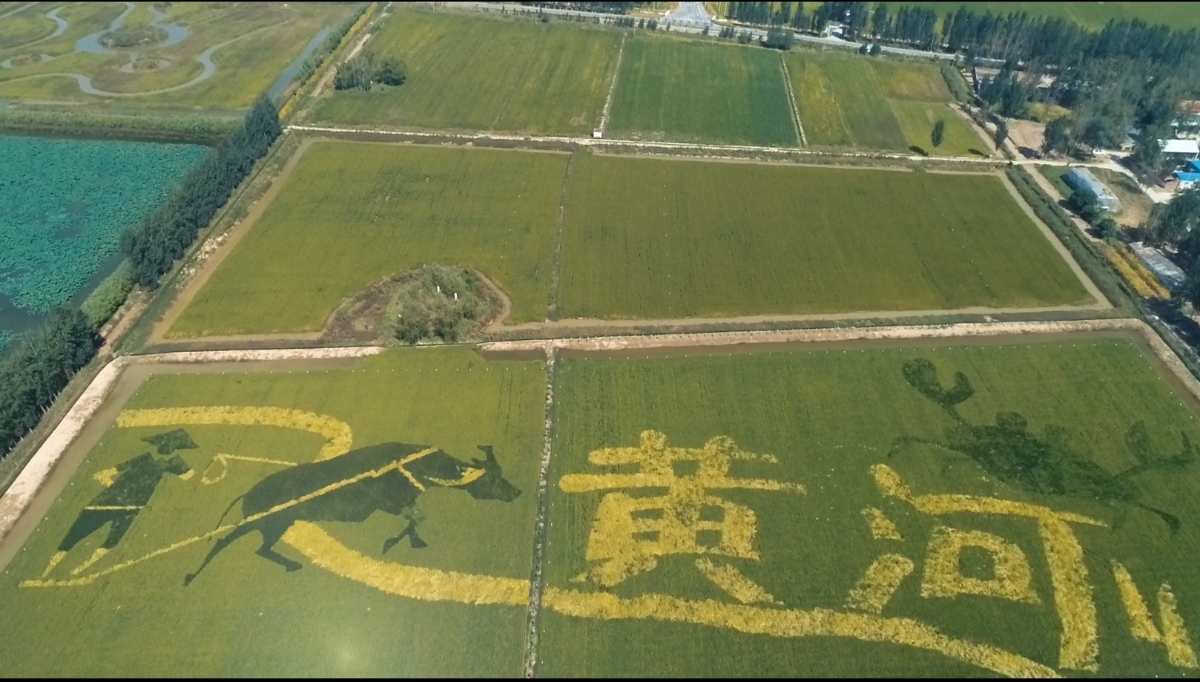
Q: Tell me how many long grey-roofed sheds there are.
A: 2